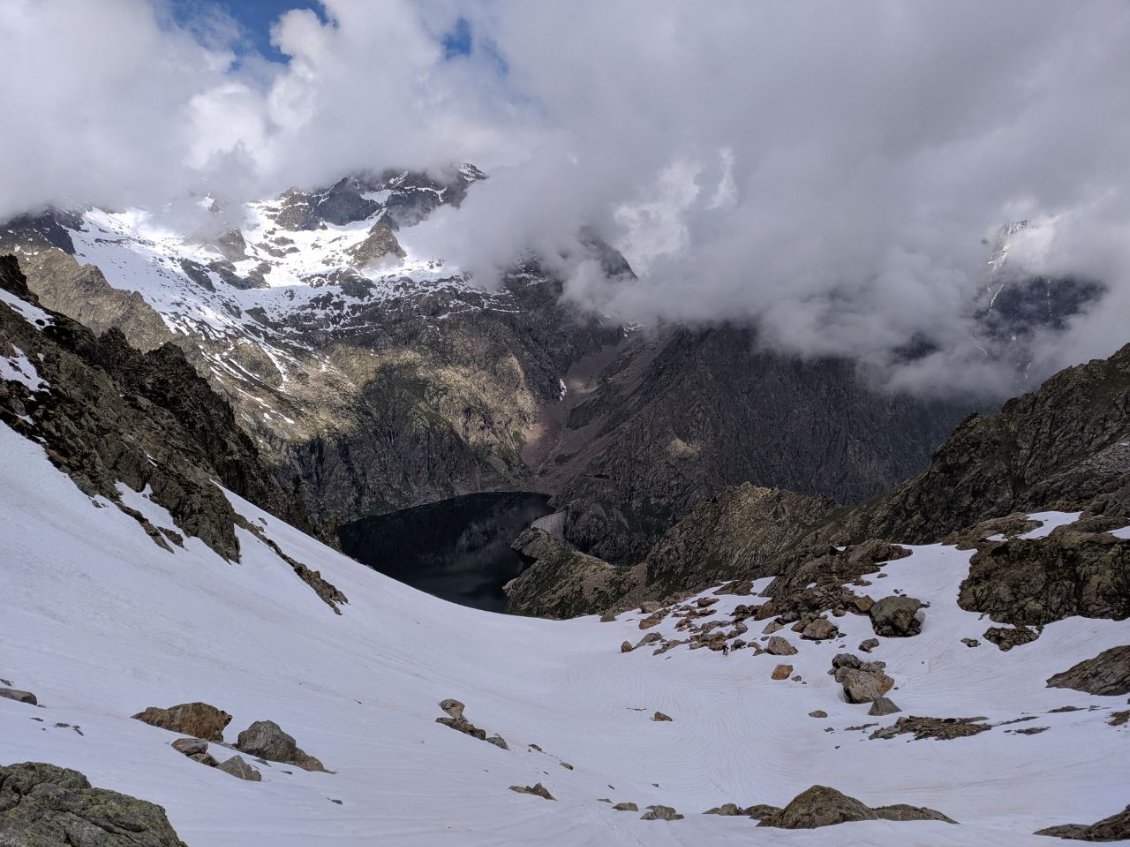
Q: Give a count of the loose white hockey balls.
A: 0